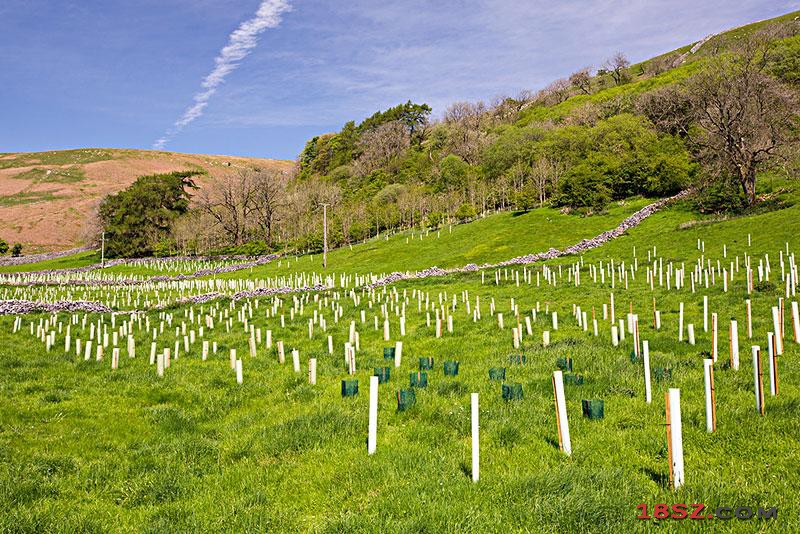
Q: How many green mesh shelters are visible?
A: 15